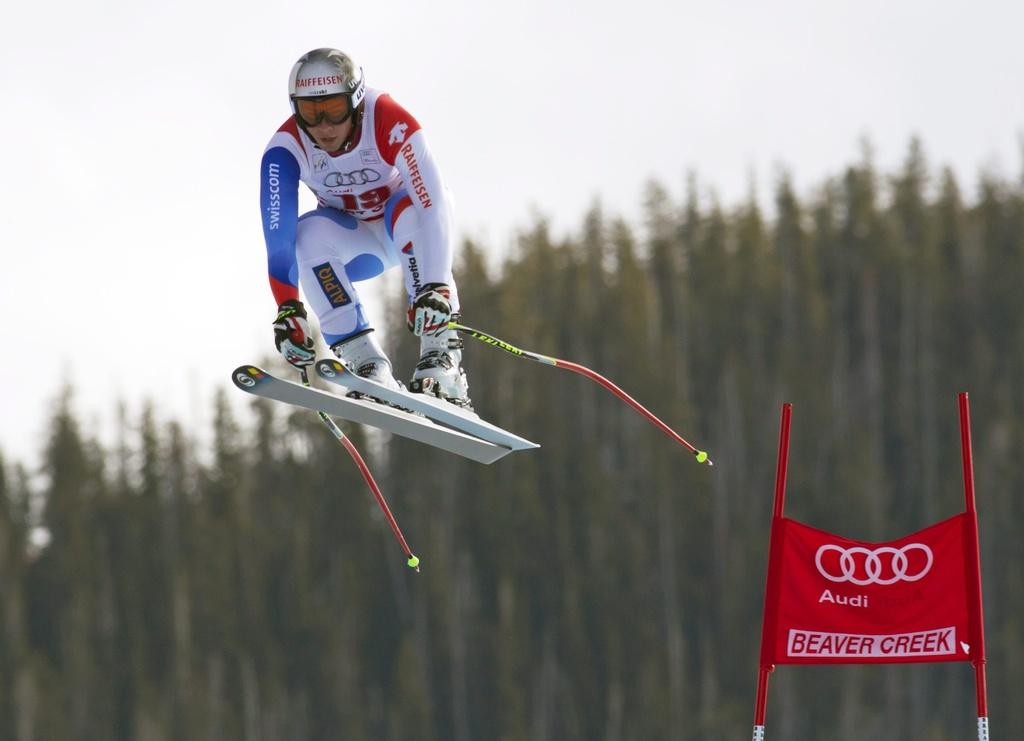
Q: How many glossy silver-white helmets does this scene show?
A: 1